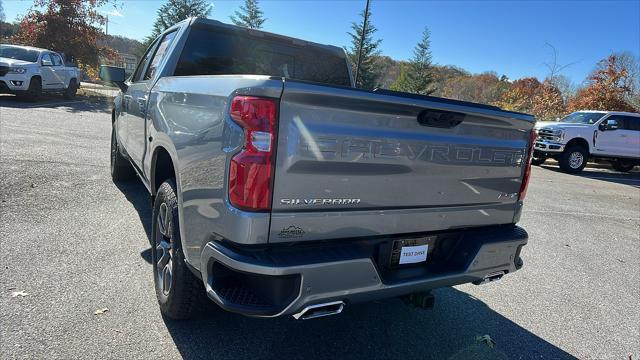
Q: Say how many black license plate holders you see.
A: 1